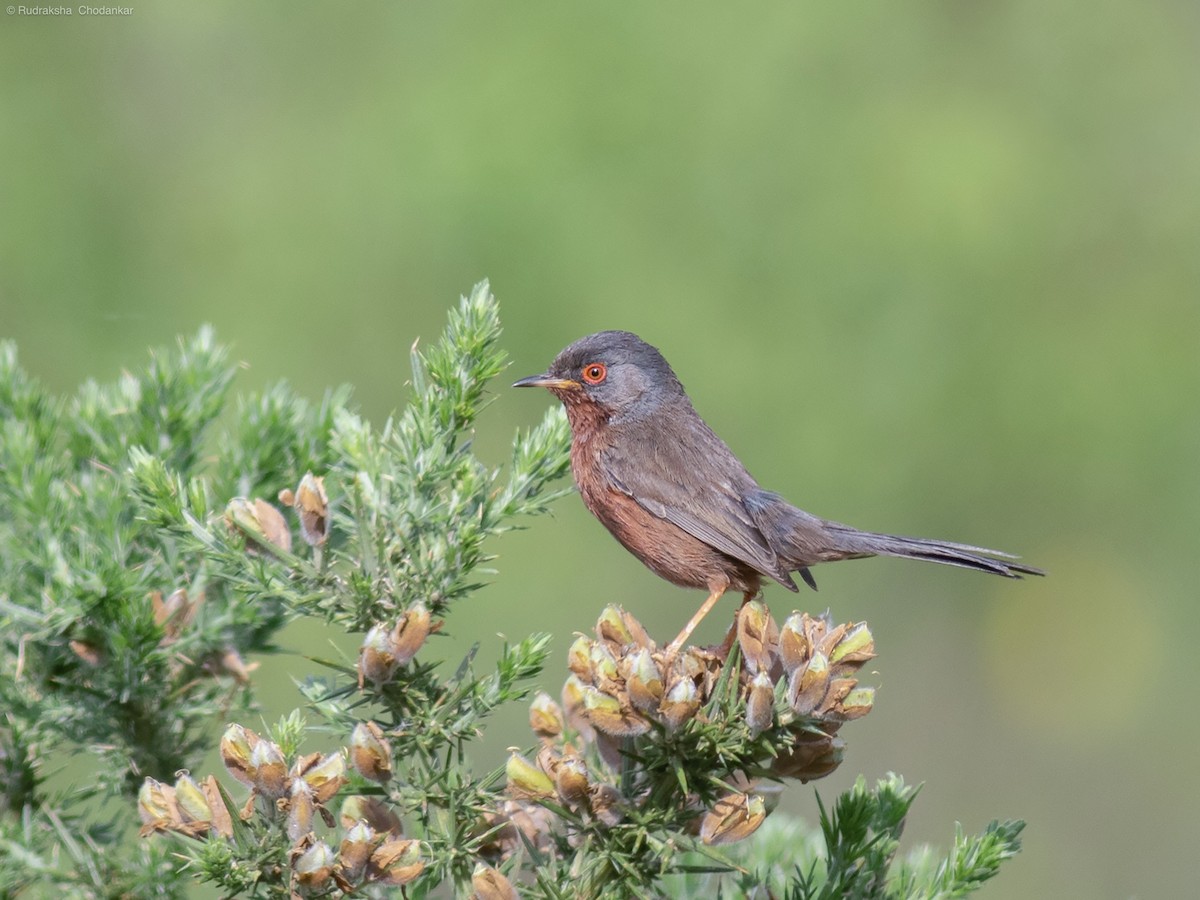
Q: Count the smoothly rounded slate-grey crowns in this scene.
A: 1